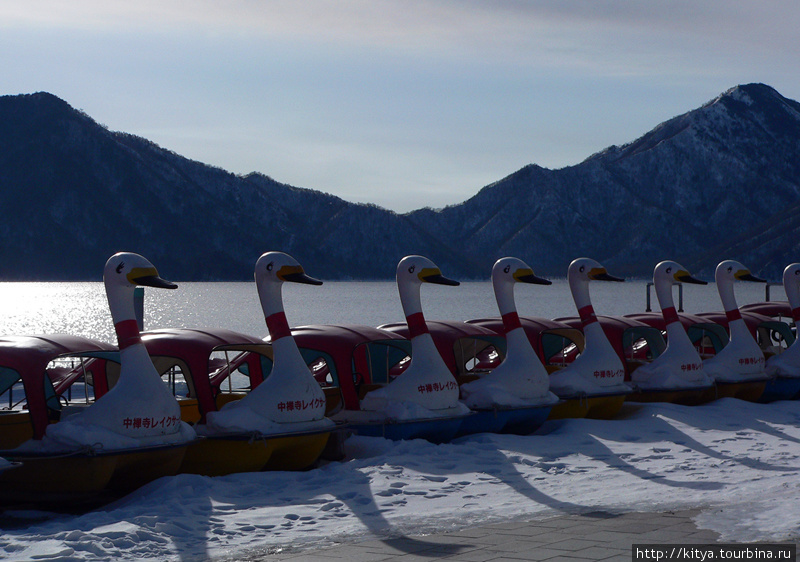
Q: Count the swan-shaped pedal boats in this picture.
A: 8